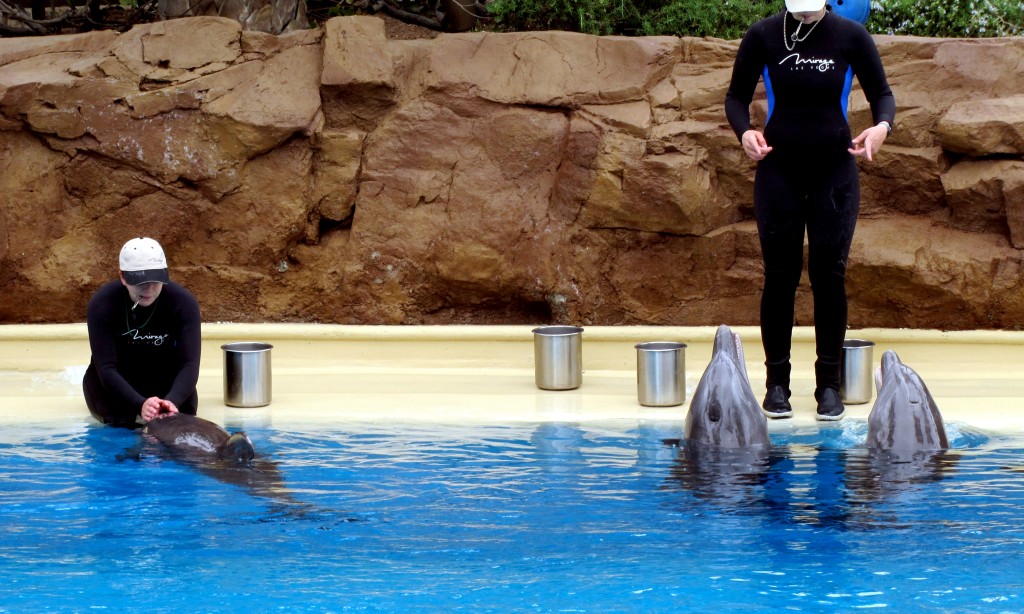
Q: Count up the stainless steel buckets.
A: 4